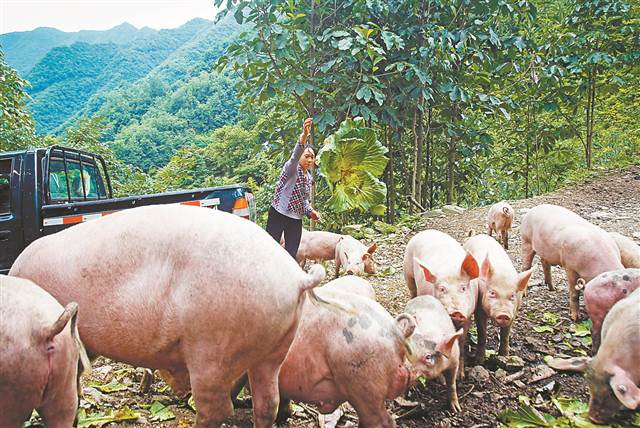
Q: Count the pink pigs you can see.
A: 14